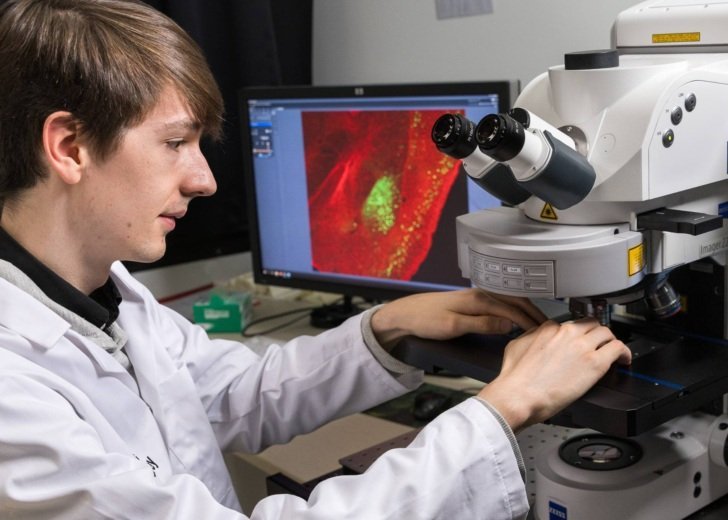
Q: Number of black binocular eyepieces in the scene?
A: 2